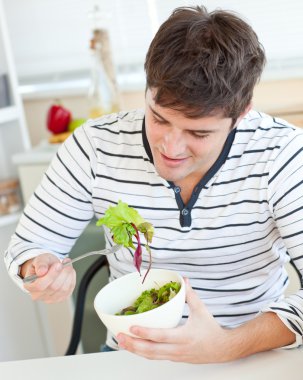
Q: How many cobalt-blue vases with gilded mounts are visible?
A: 0